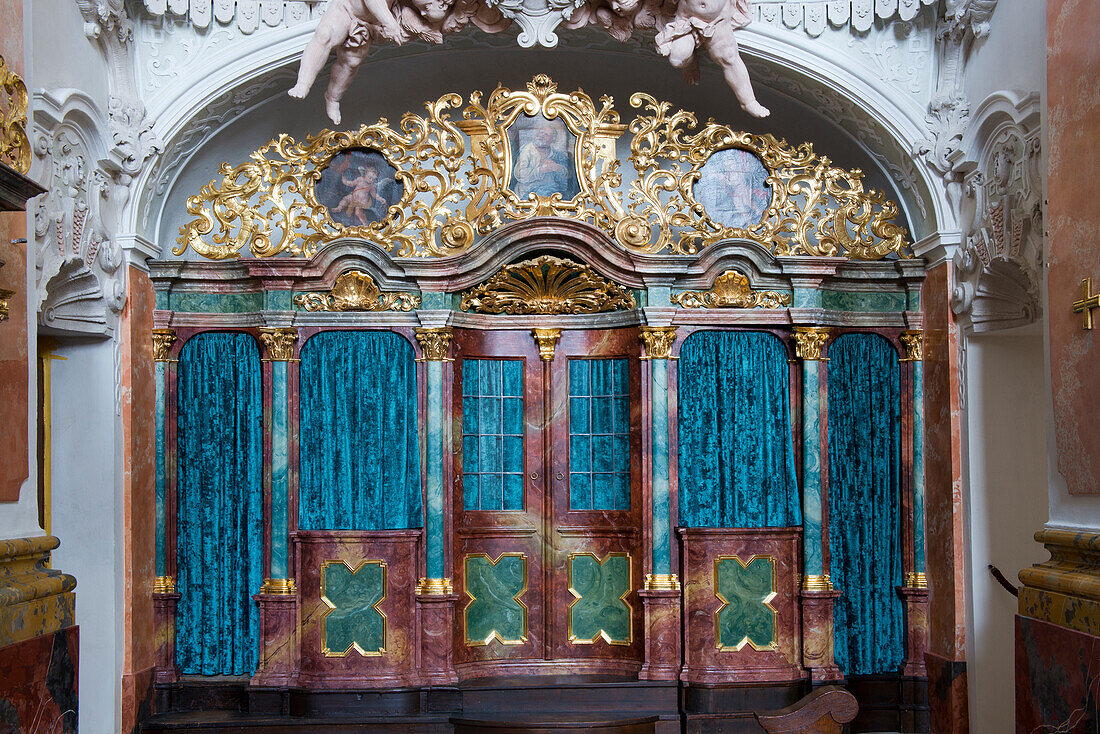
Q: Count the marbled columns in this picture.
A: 6